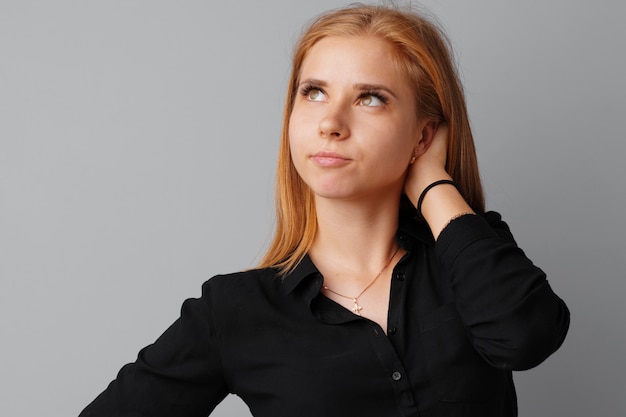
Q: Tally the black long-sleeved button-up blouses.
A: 1